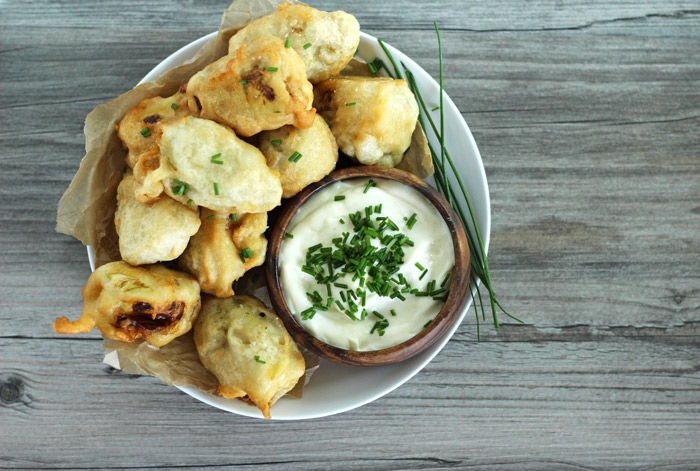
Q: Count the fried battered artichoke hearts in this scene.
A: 10